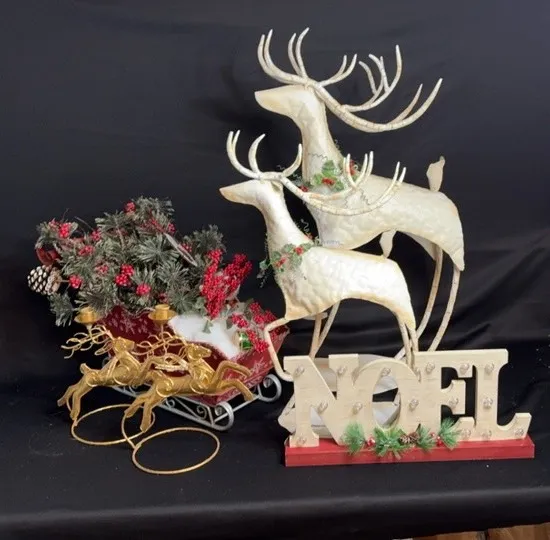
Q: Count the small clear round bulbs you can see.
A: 15